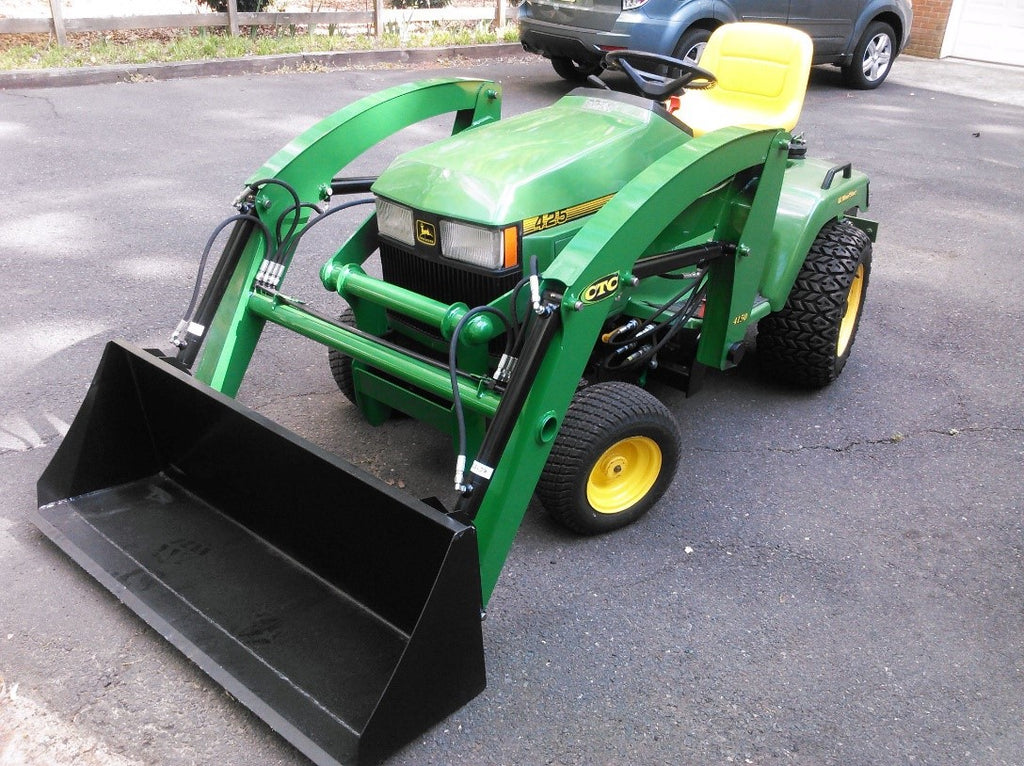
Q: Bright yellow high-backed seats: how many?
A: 1